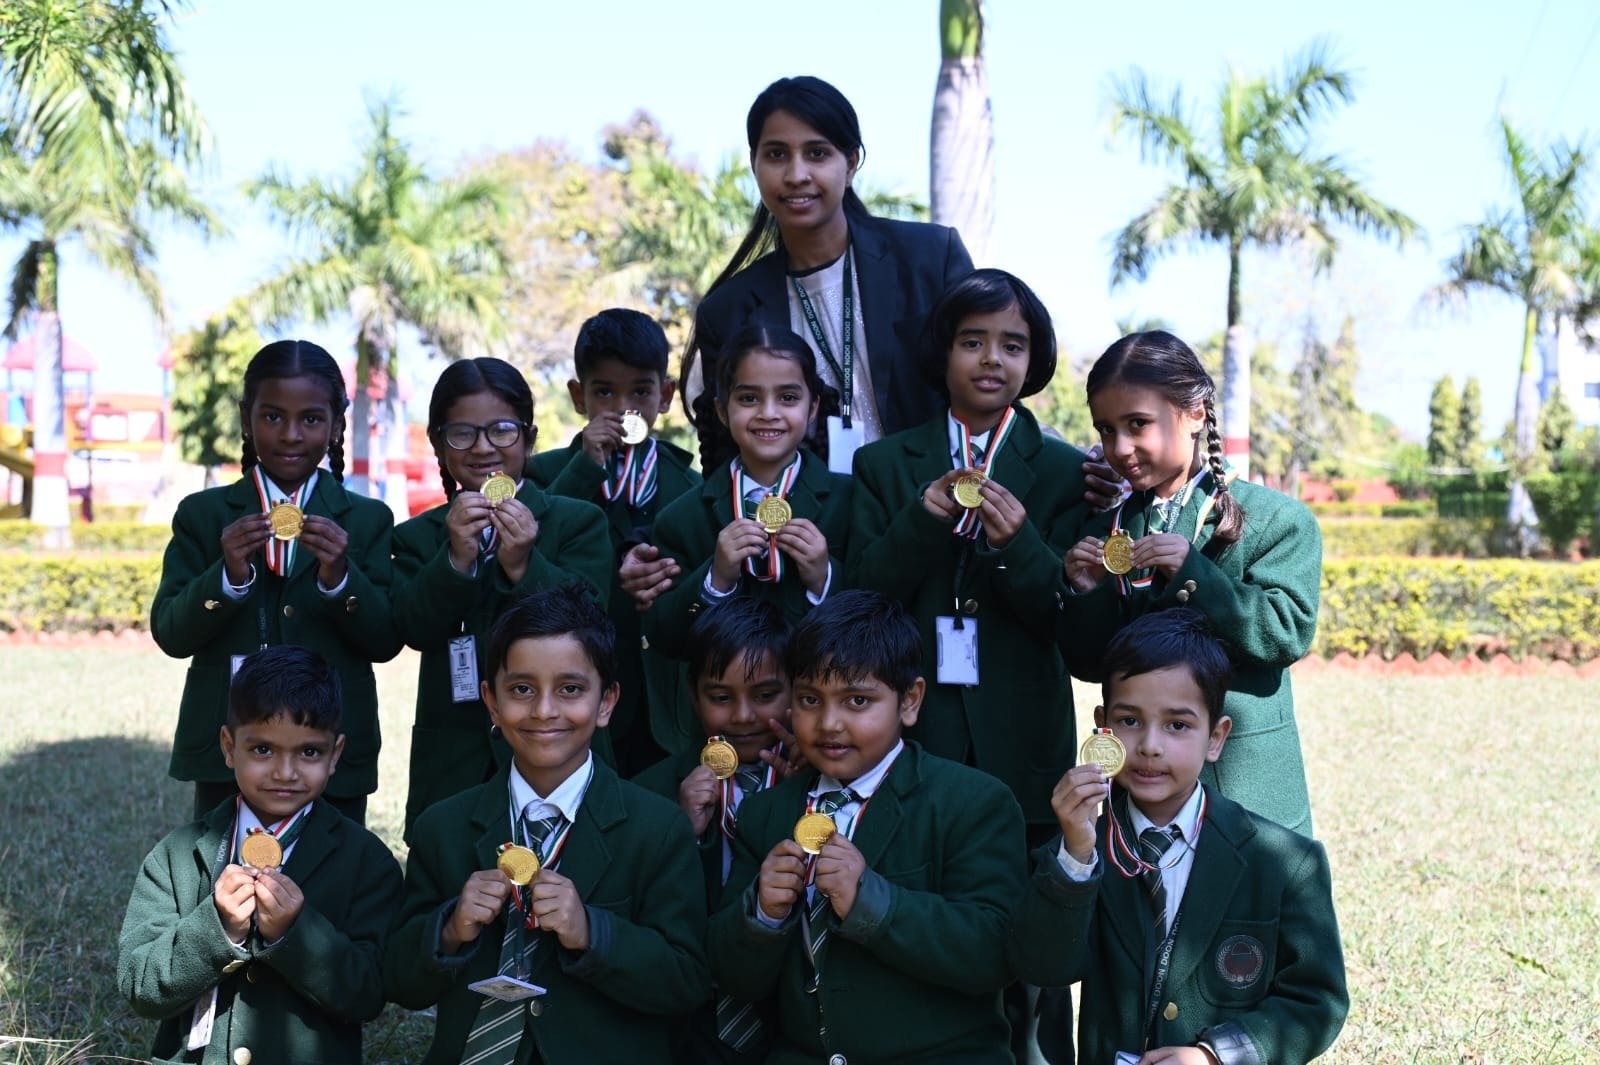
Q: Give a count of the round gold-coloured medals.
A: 11